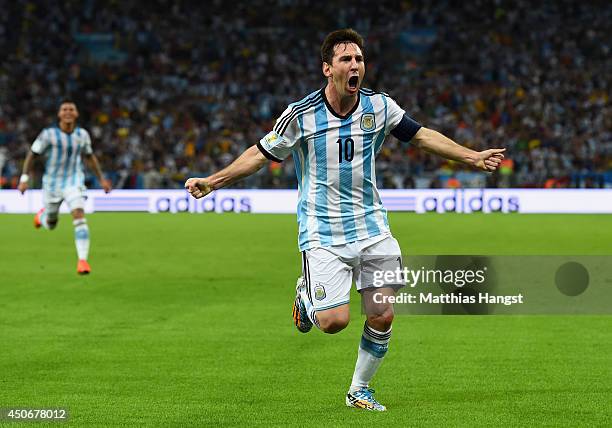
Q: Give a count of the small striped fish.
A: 0